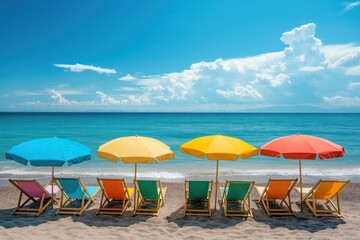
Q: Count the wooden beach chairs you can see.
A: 8